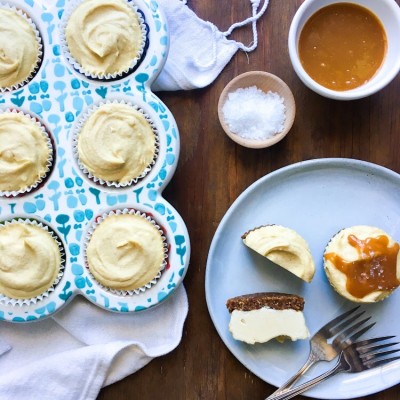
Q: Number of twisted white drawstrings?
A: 2